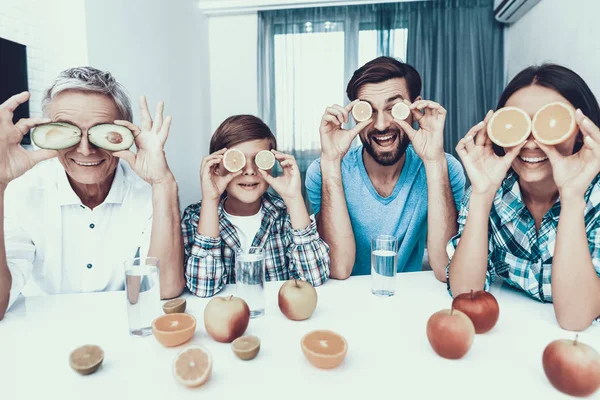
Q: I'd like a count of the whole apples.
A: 5